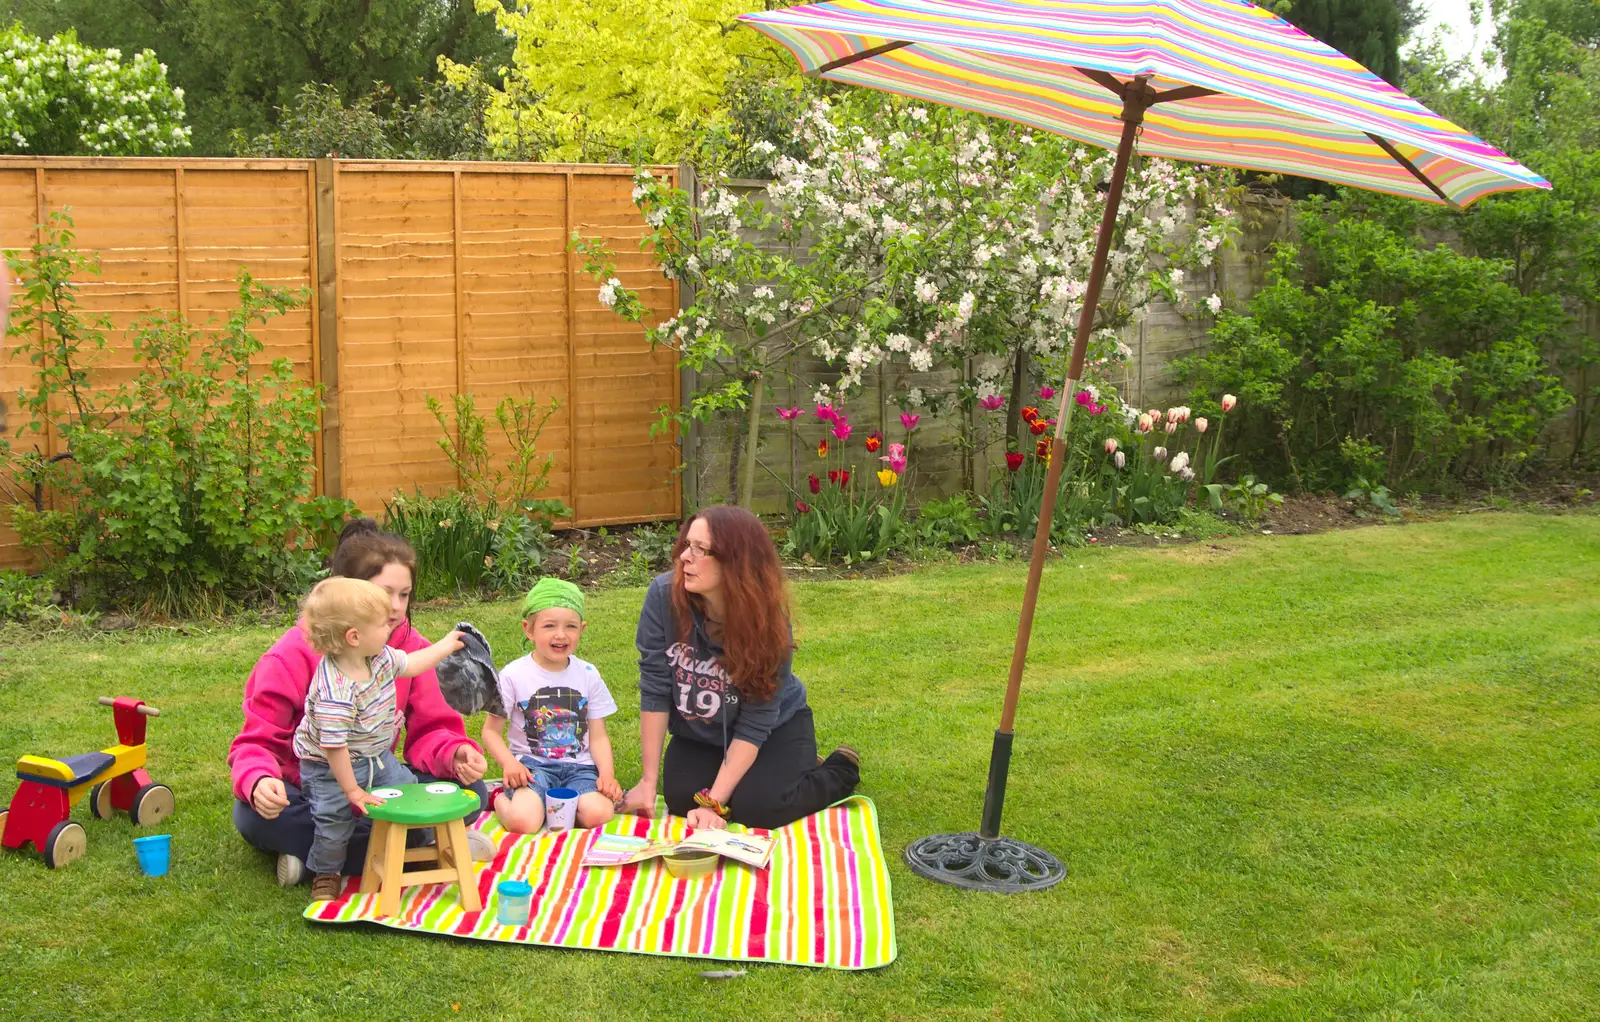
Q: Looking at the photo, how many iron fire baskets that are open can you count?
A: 0